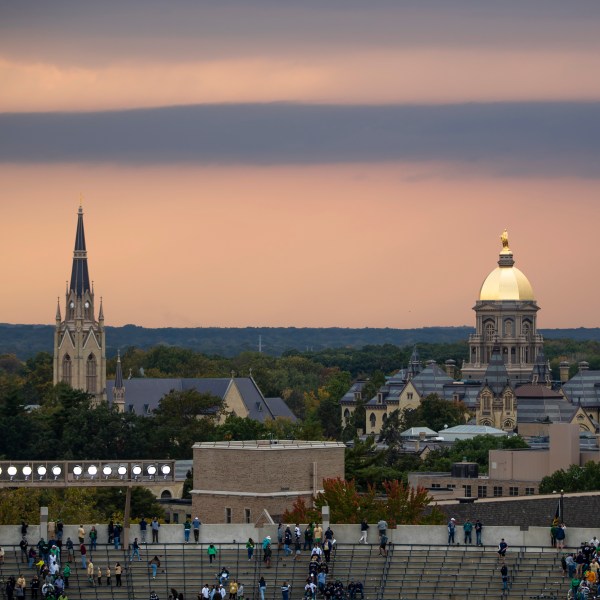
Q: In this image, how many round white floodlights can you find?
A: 11